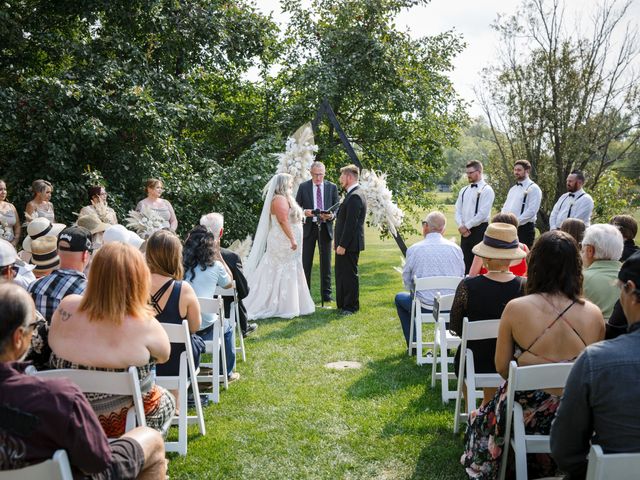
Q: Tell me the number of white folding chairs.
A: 10